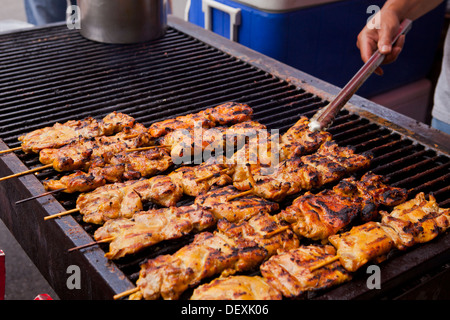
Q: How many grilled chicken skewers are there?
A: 13